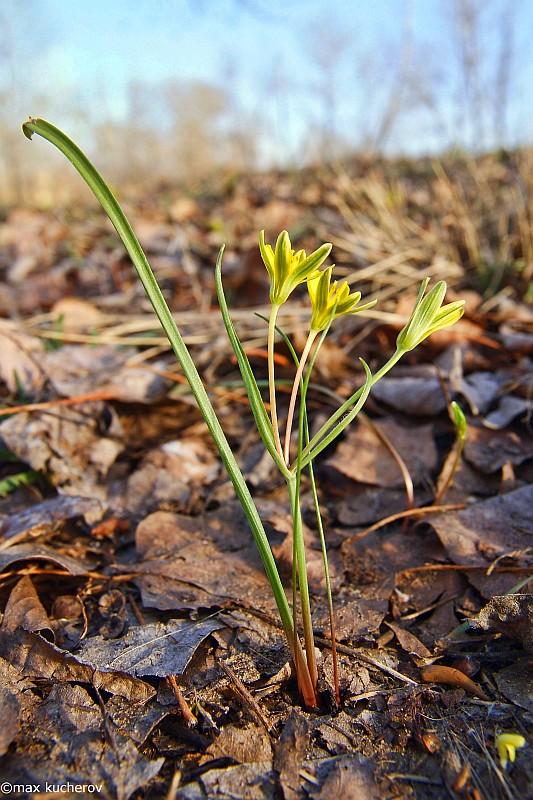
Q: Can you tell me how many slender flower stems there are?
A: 3